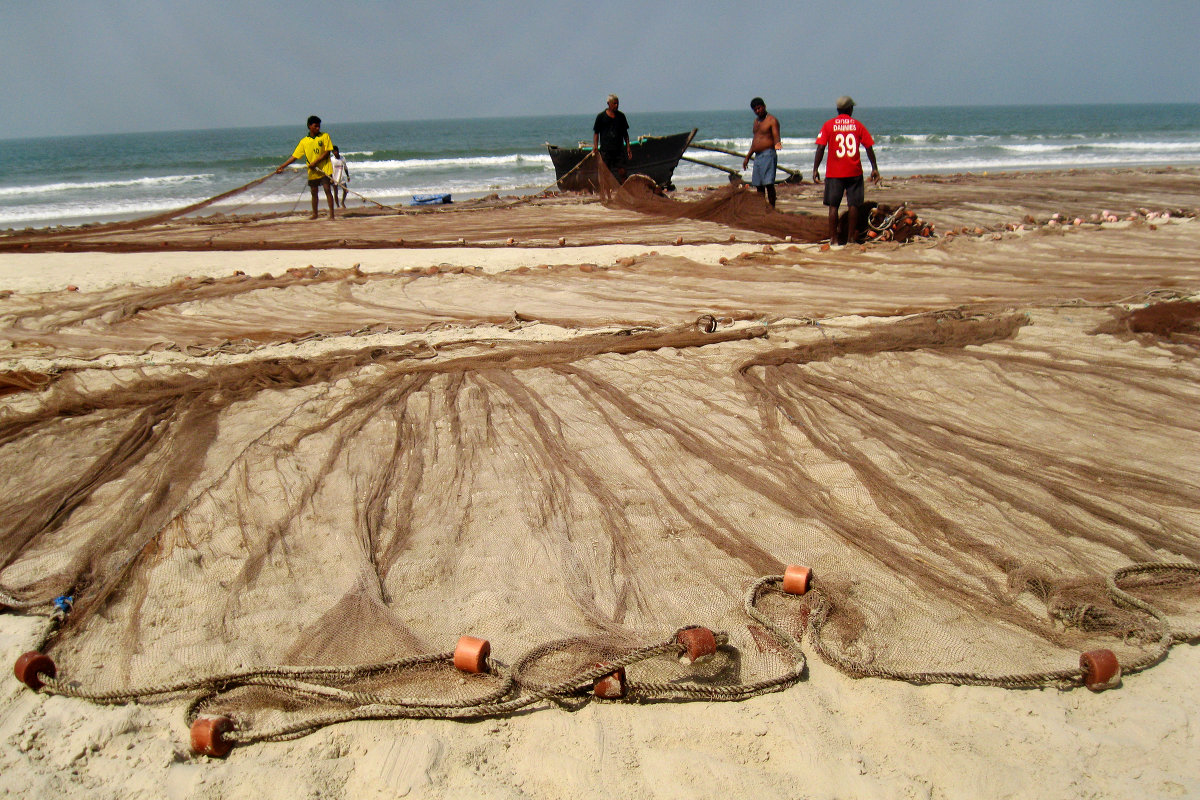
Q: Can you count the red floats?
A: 7